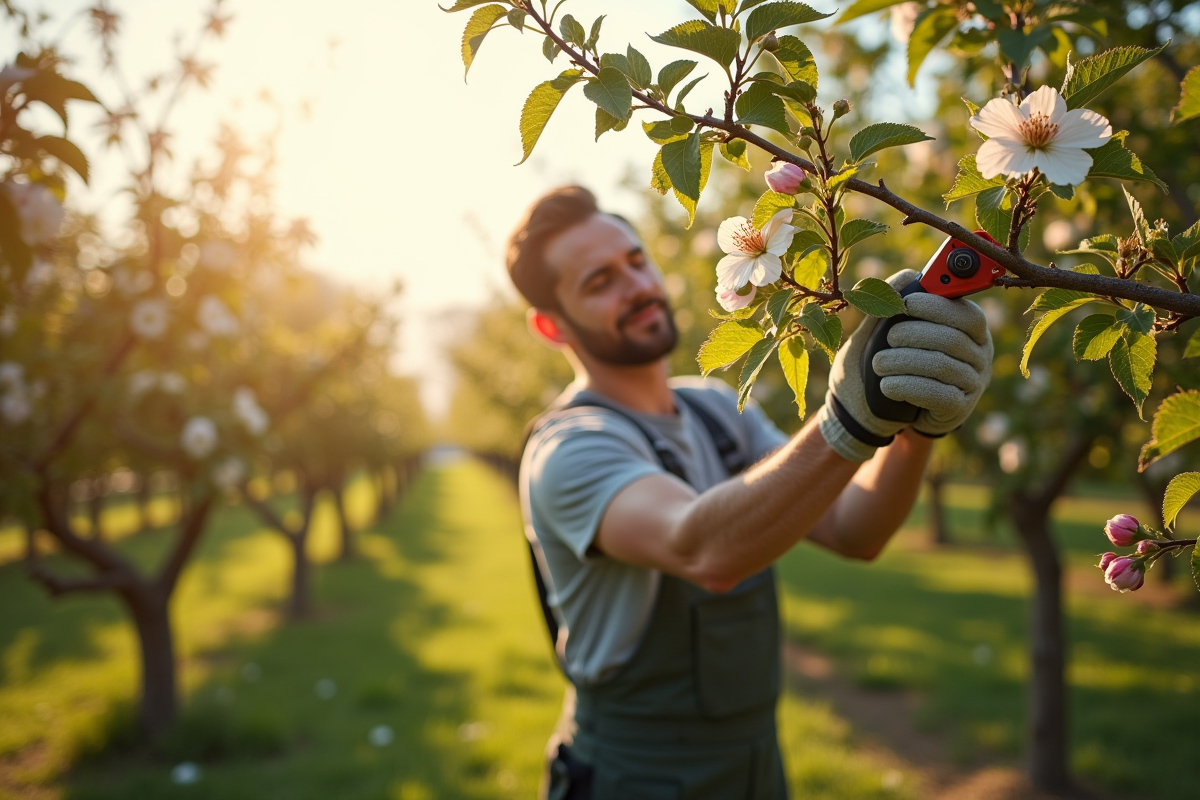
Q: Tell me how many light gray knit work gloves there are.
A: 2